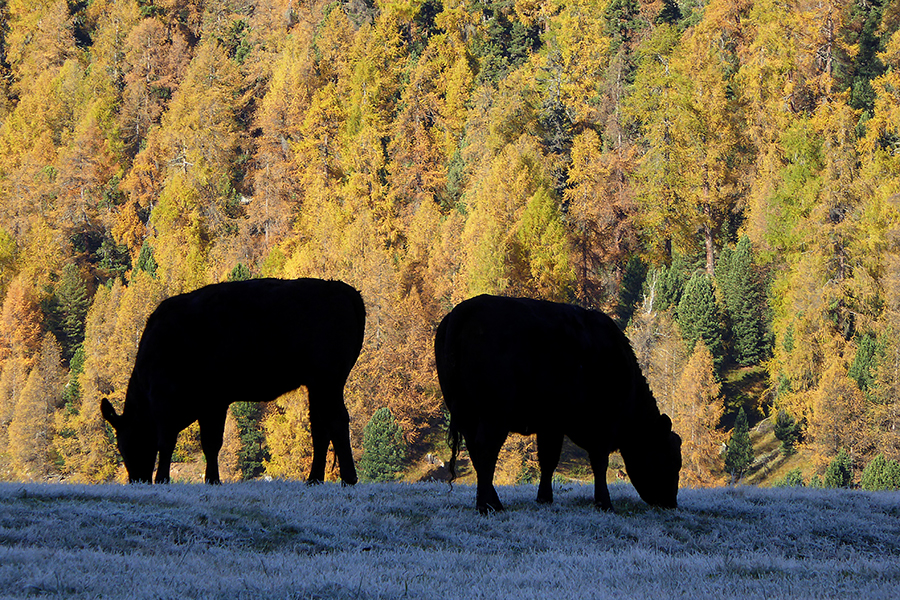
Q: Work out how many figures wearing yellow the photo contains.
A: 0